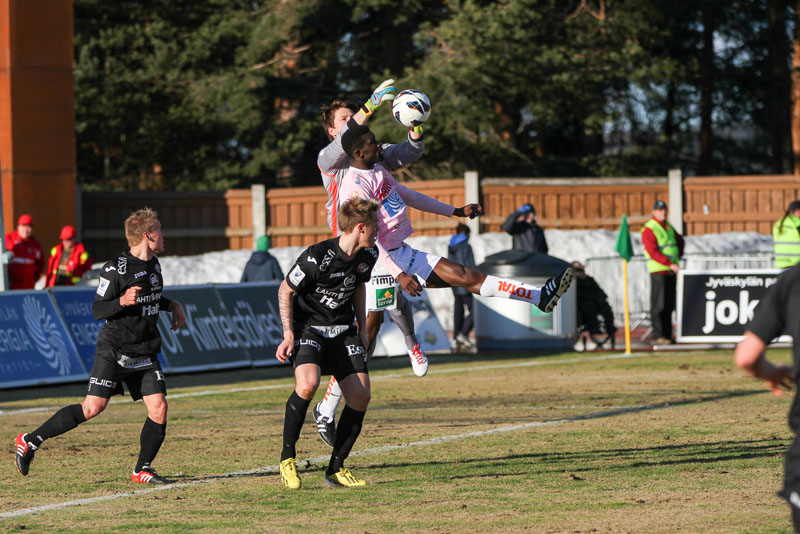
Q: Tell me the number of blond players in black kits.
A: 2